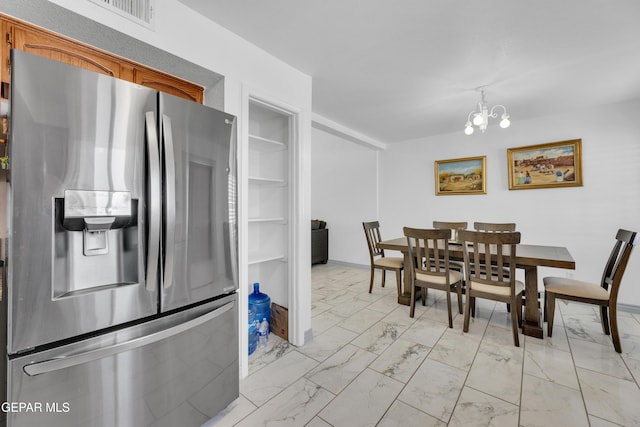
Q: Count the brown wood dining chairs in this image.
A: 6